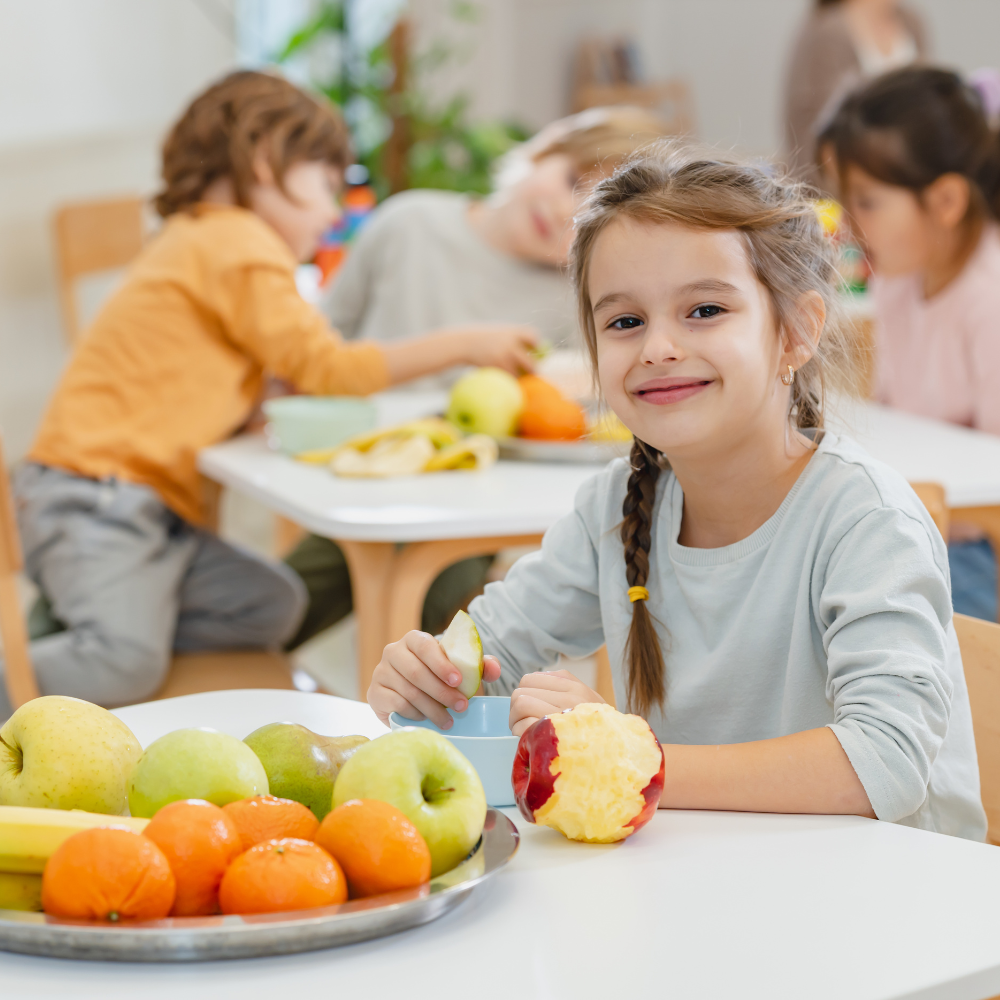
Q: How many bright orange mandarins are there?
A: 5